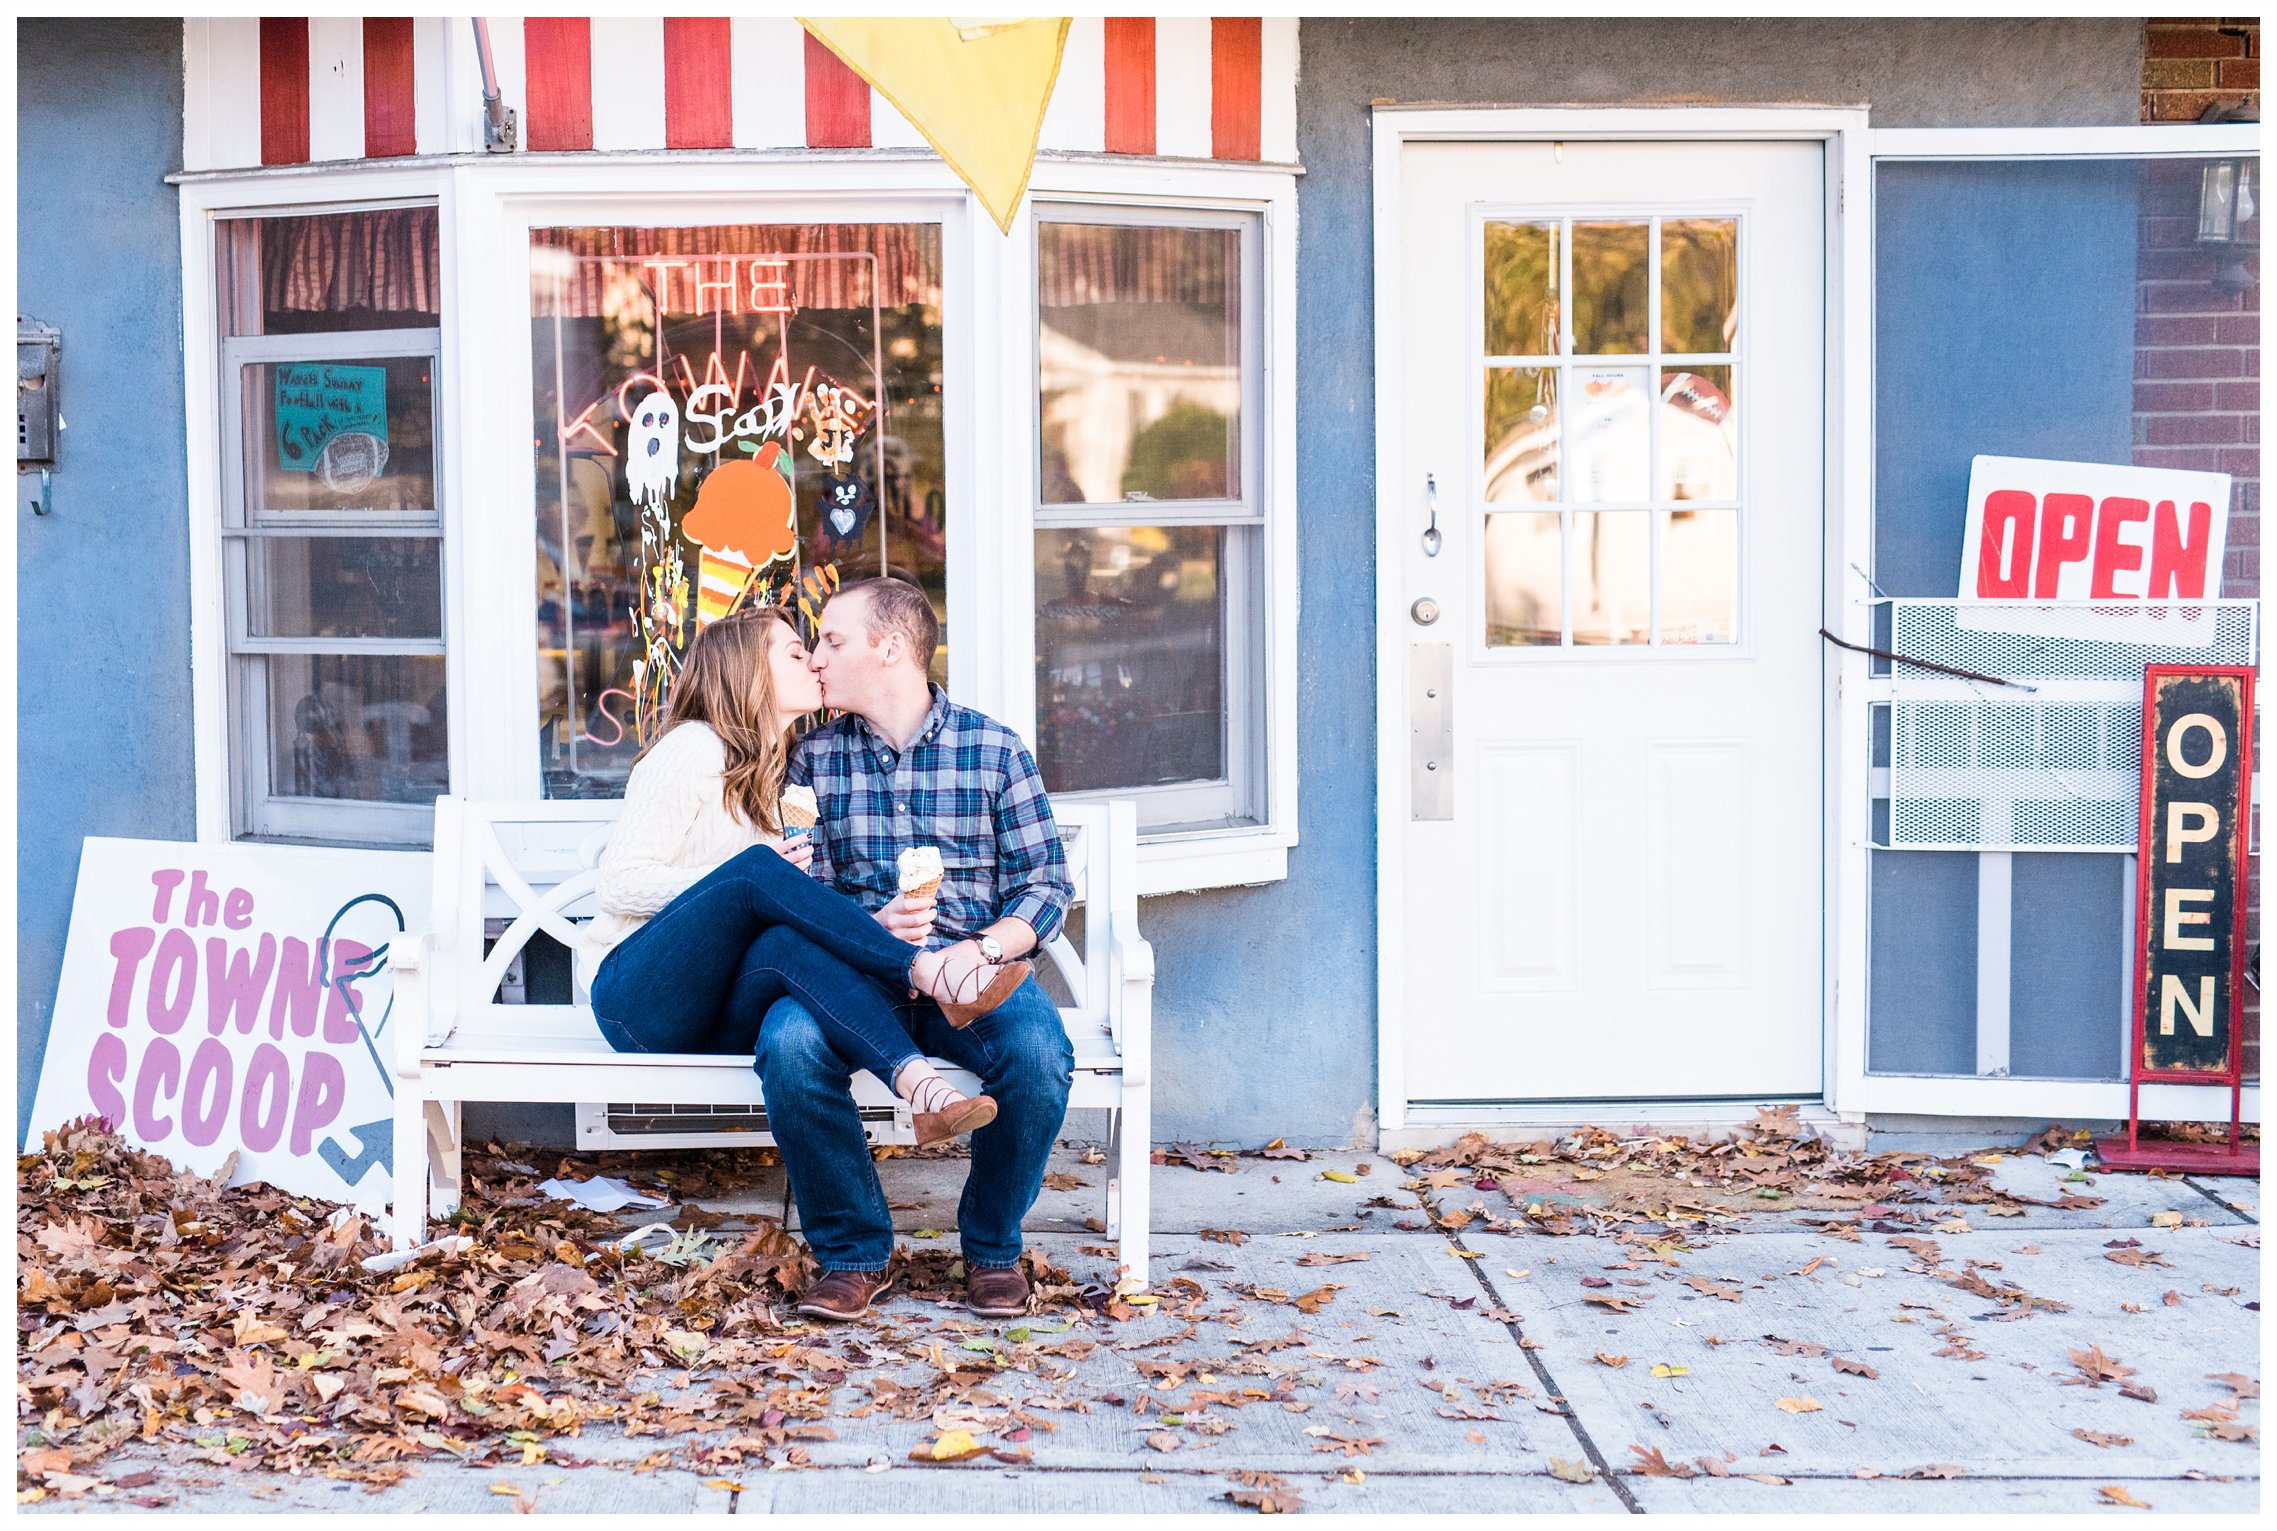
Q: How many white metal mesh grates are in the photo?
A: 1